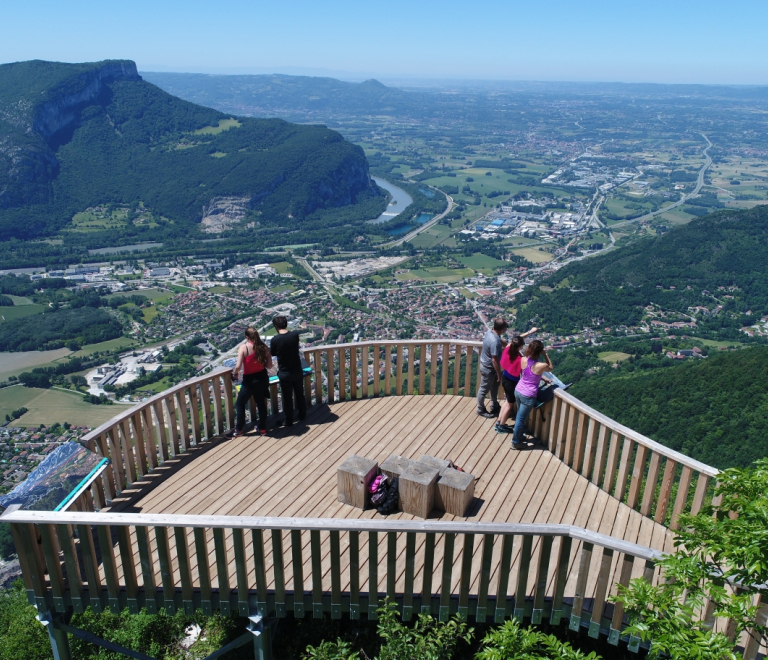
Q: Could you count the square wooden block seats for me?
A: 5